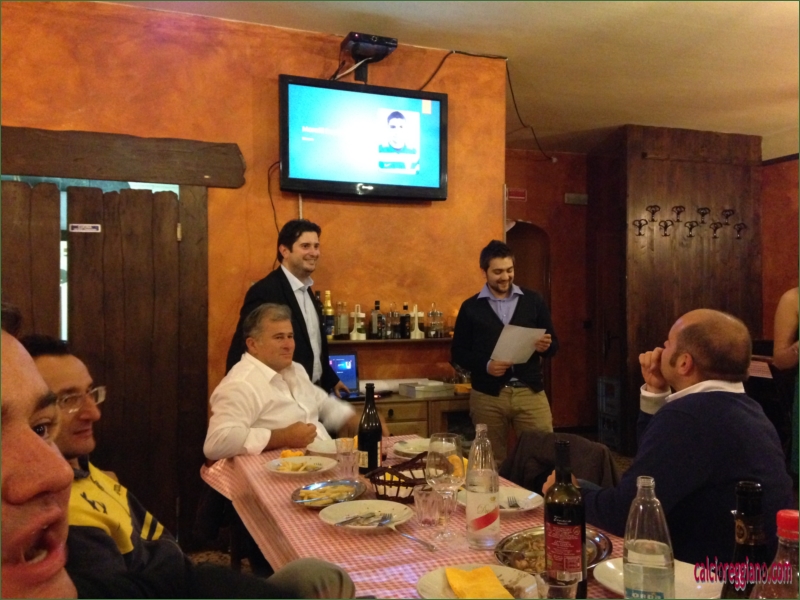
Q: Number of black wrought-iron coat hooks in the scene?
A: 9